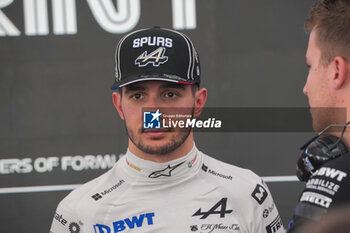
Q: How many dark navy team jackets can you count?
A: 1